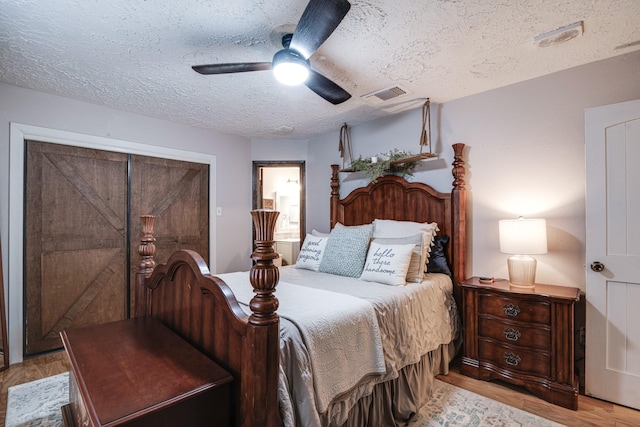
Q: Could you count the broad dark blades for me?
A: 3